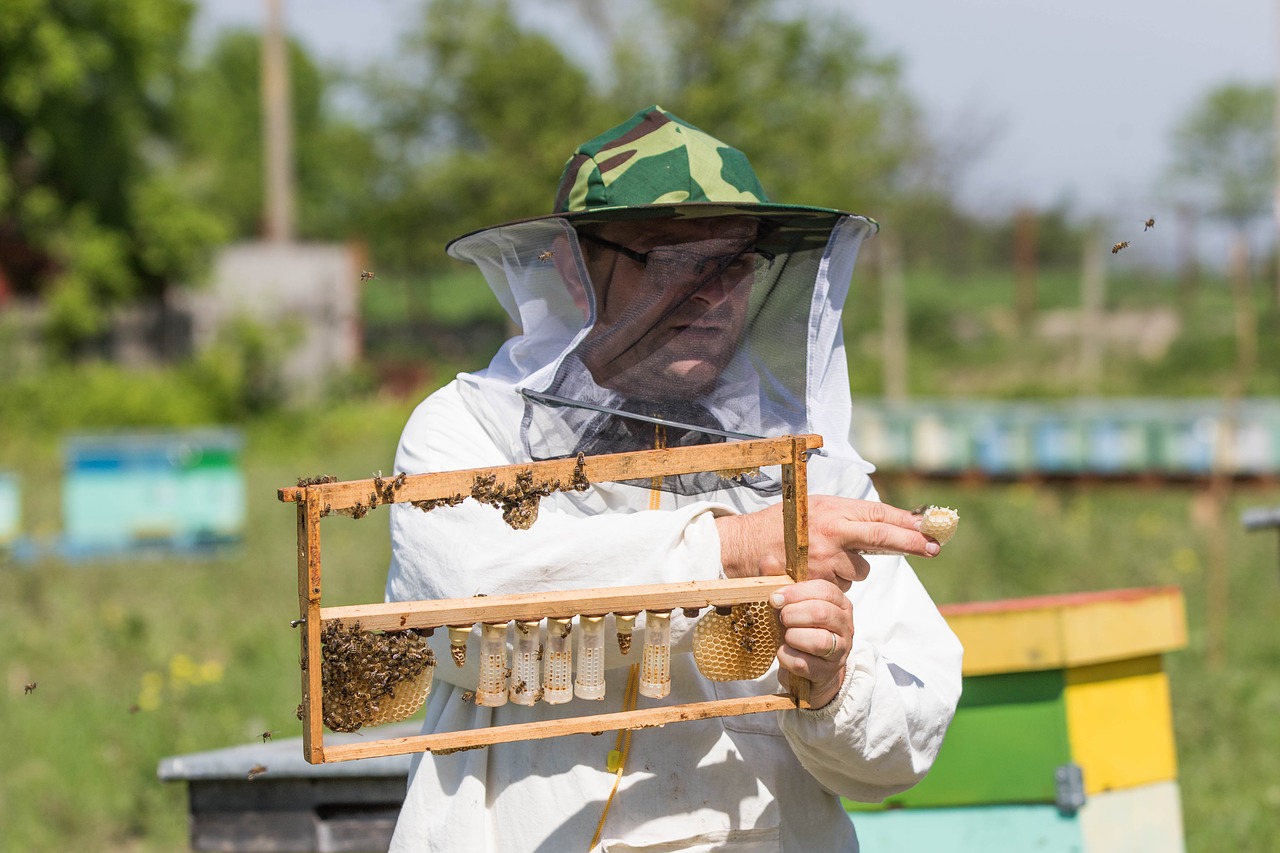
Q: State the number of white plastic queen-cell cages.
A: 5